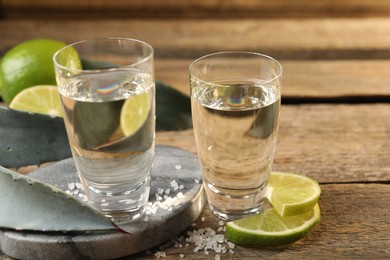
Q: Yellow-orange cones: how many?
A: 0